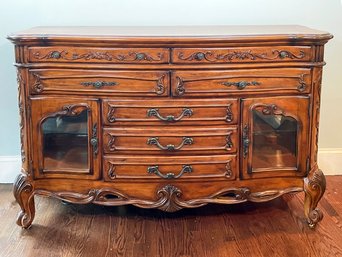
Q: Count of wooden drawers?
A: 7